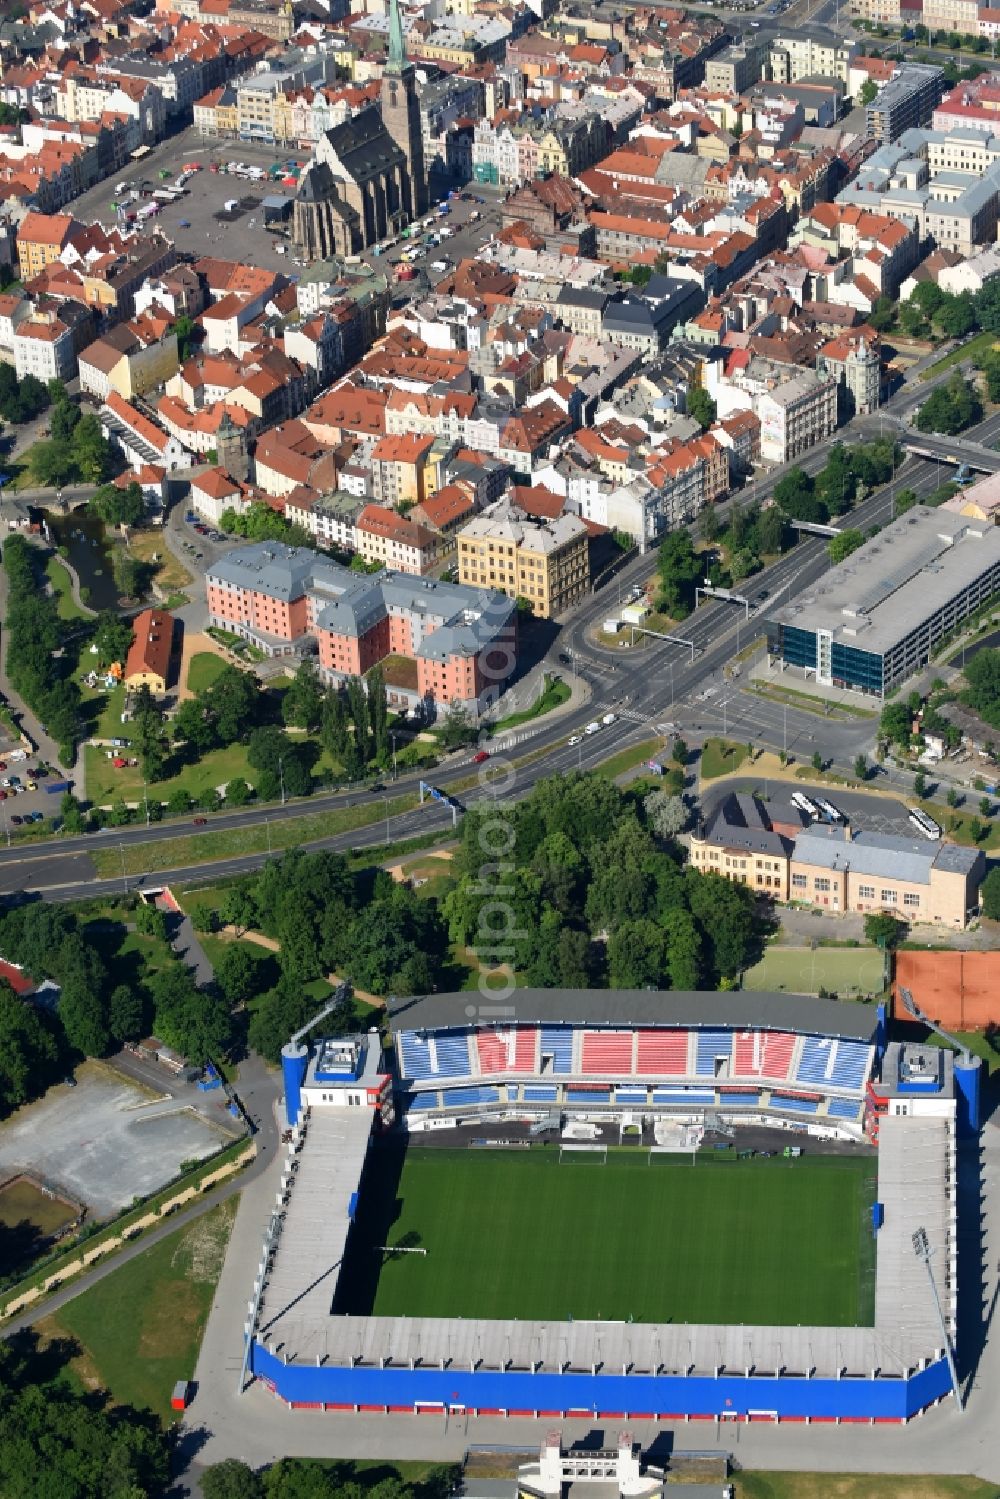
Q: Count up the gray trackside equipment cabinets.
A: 0